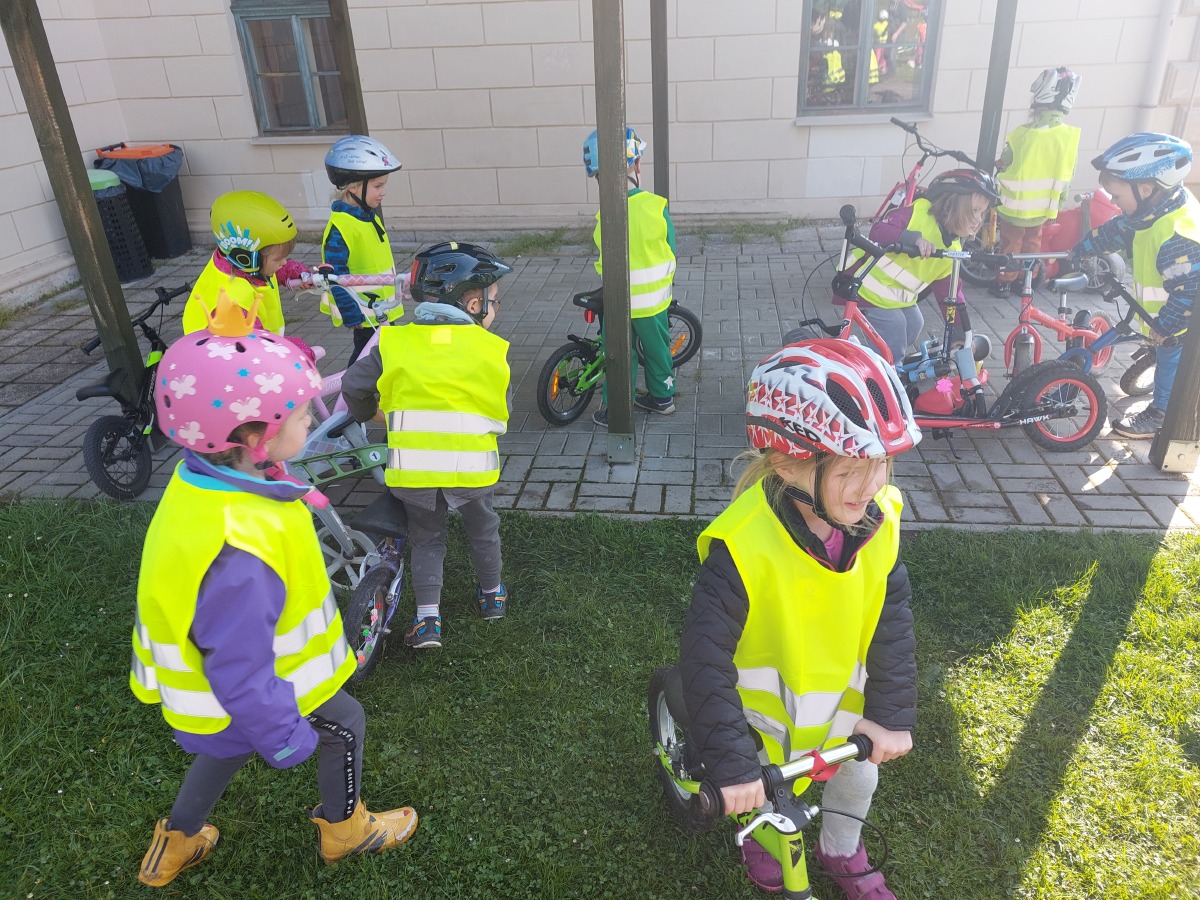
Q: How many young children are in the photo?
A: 9